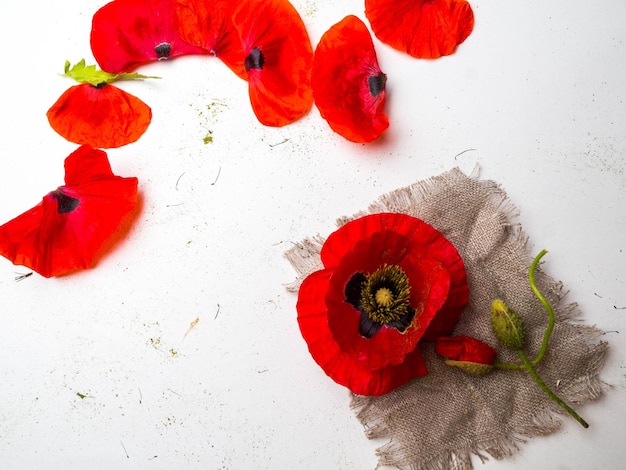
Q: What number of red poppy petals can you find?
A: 7